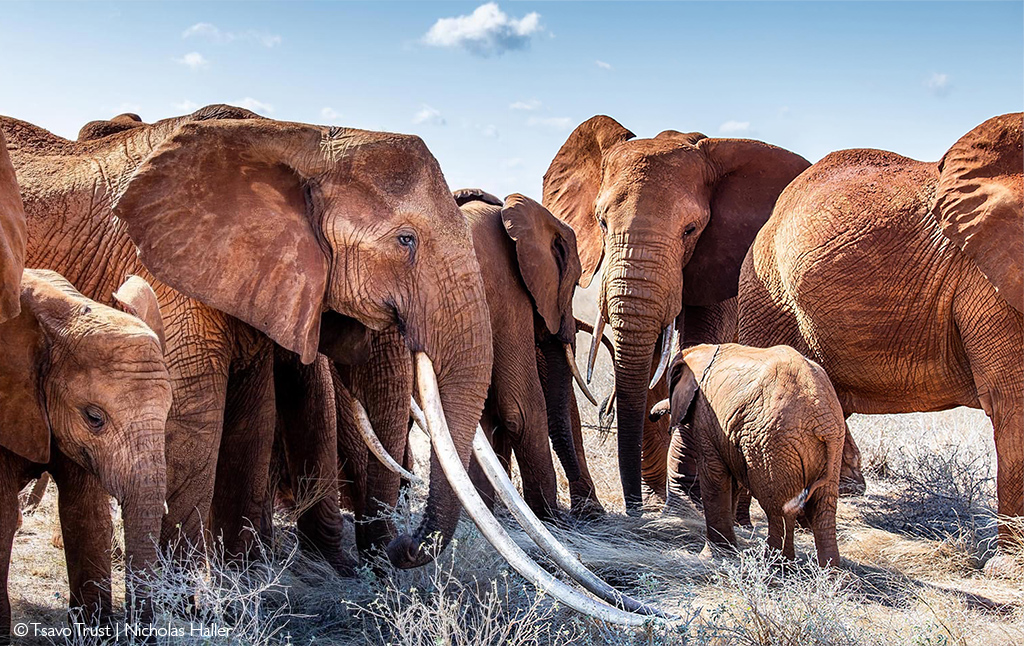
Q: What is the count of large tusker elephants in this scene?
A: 1